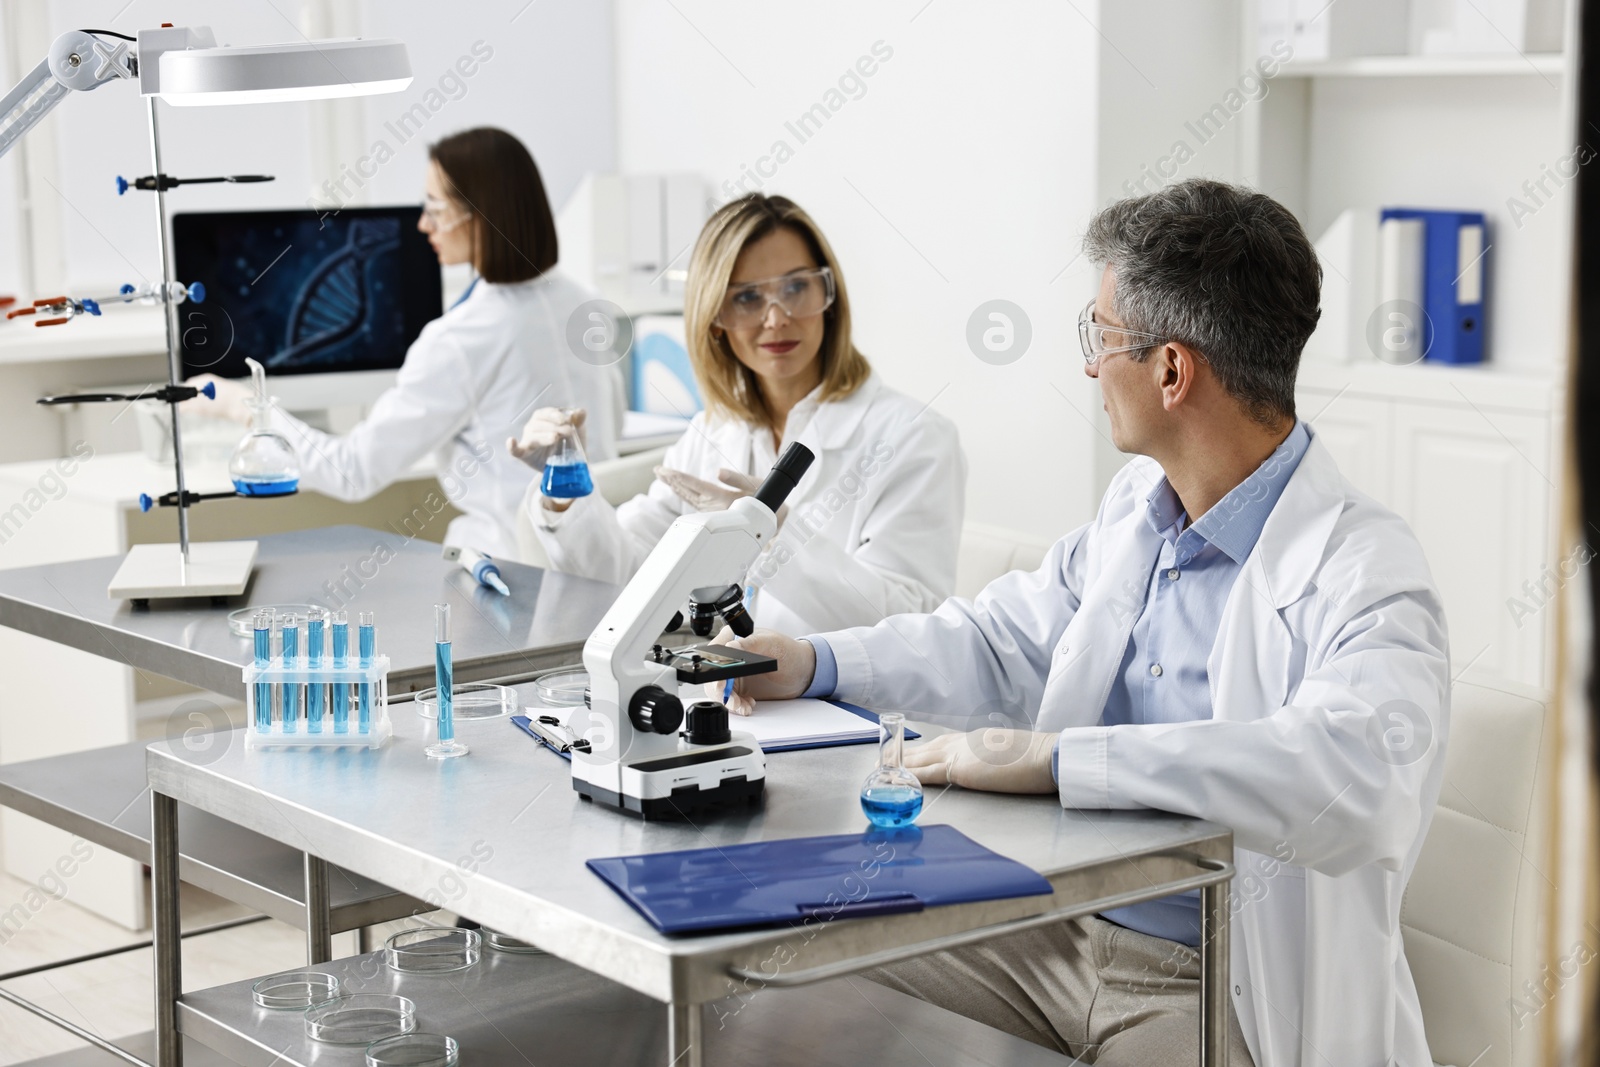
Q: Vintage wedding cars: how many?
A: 0